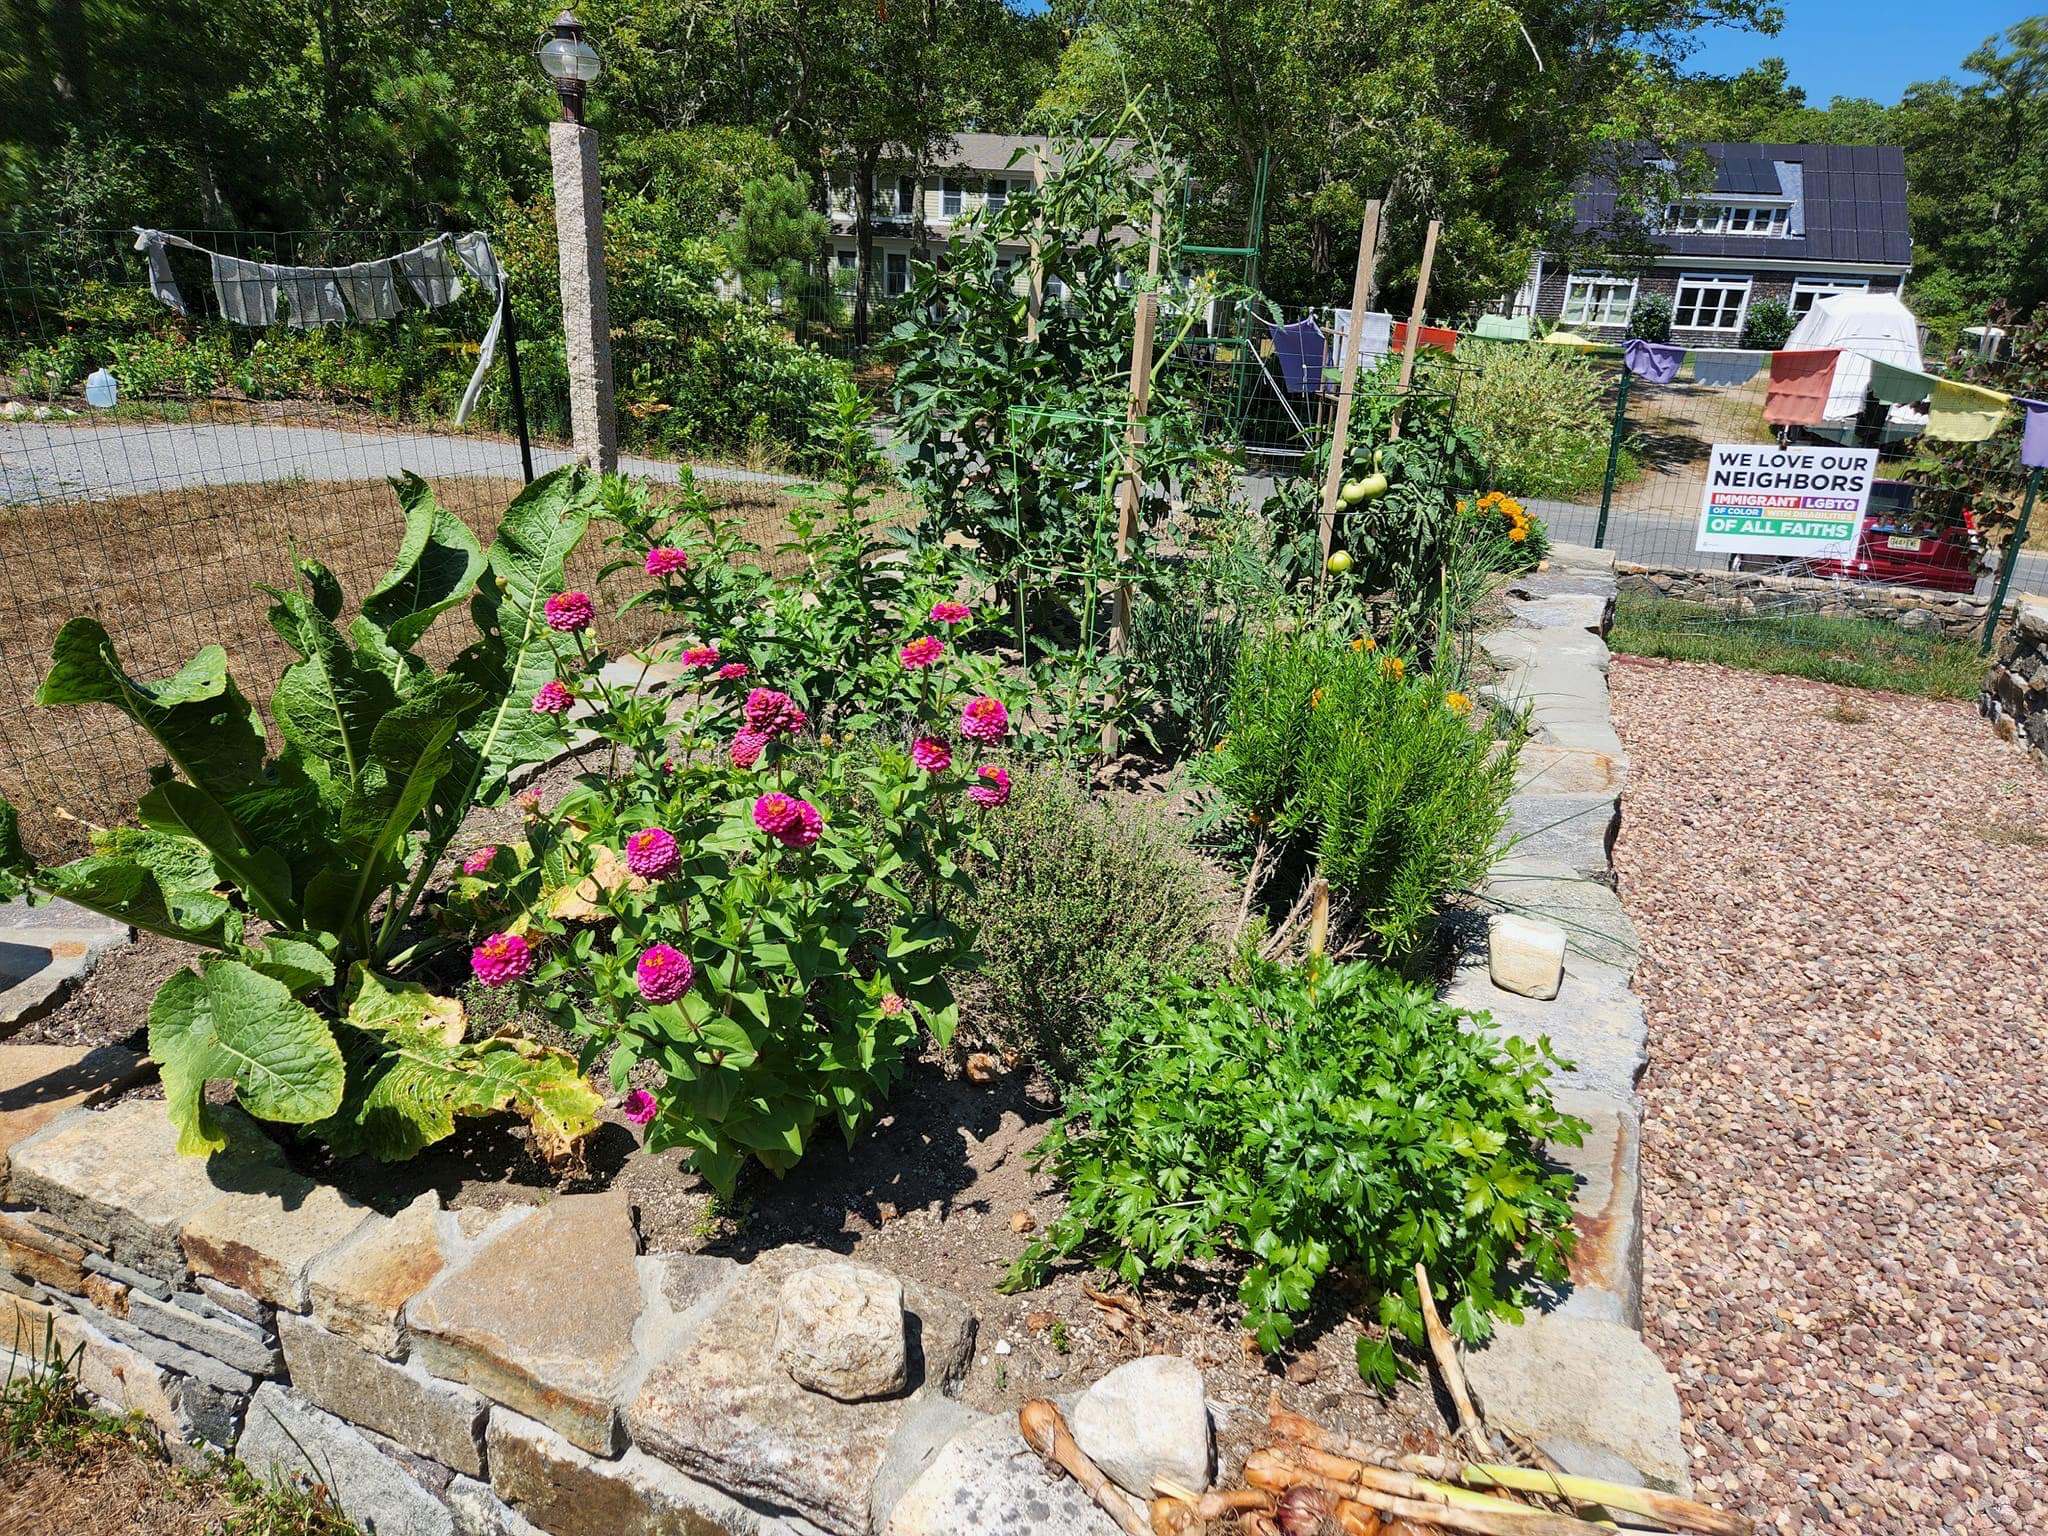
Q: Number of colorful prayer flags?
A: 11